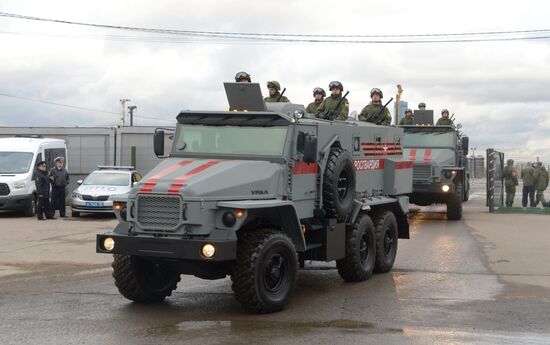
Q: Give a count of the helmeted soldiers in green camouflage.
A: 8